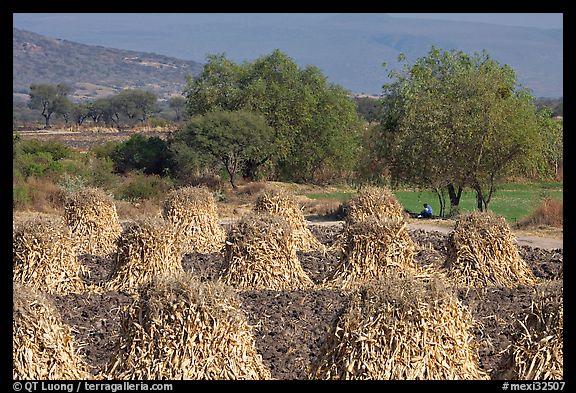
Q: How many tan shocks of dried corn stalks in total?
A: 13